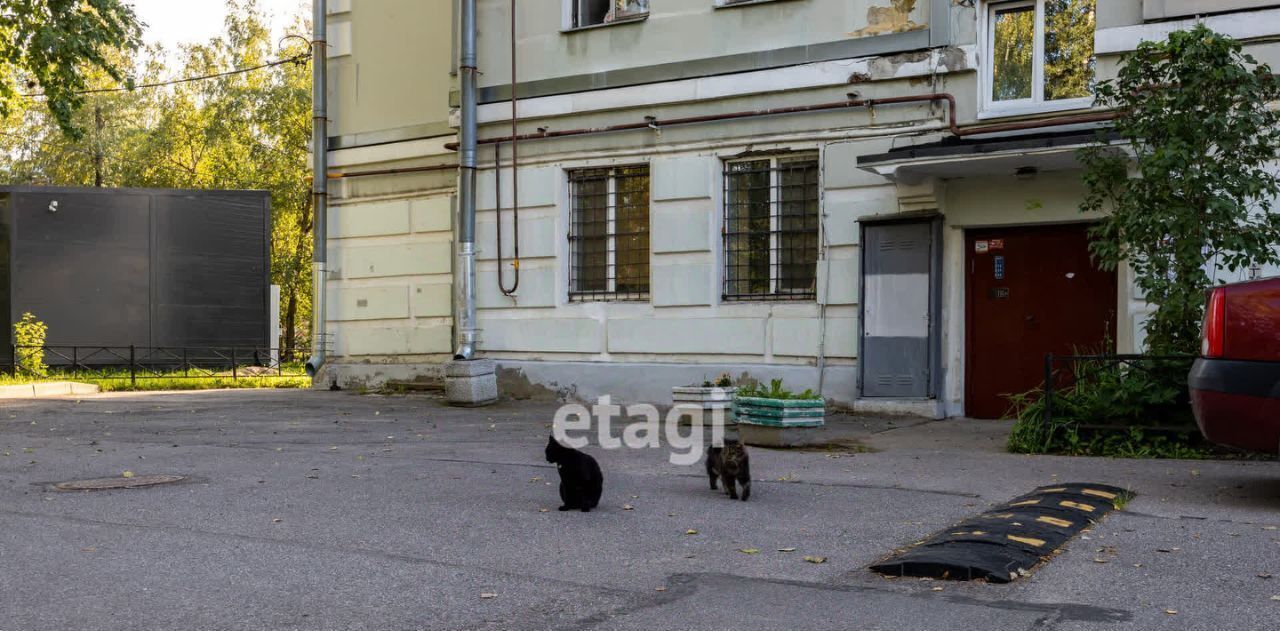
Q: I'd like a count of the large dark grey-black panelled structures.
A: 1